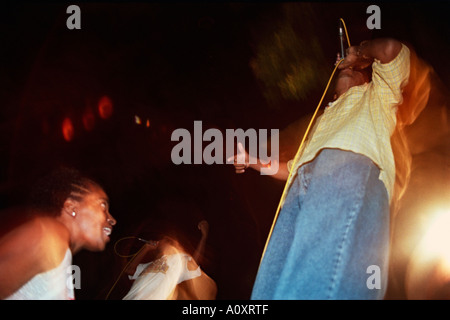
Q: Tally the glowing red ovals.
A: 3